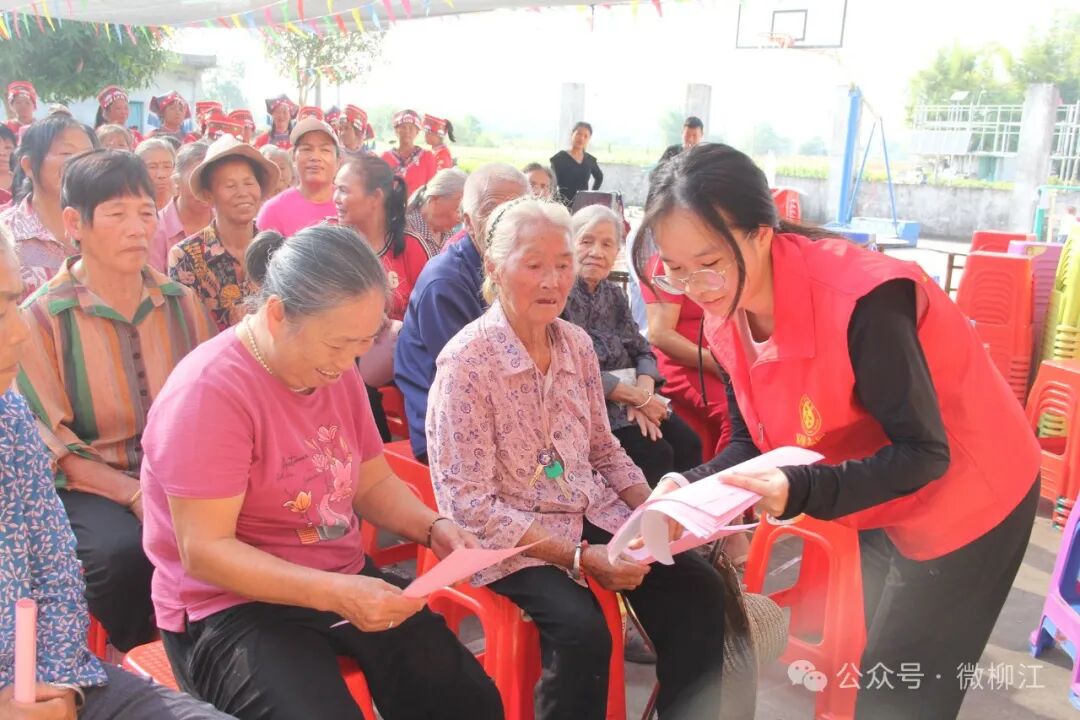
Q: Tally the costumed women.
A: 12